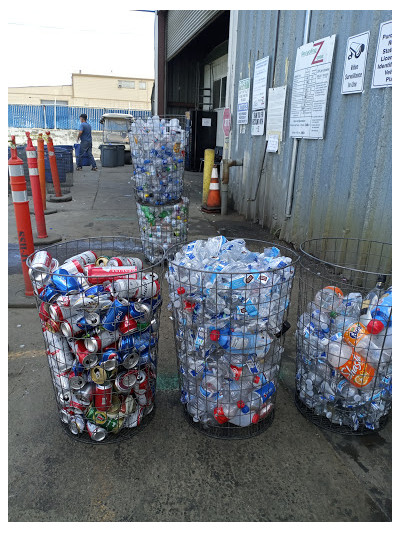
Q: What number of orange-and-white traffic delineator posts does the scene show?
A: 4